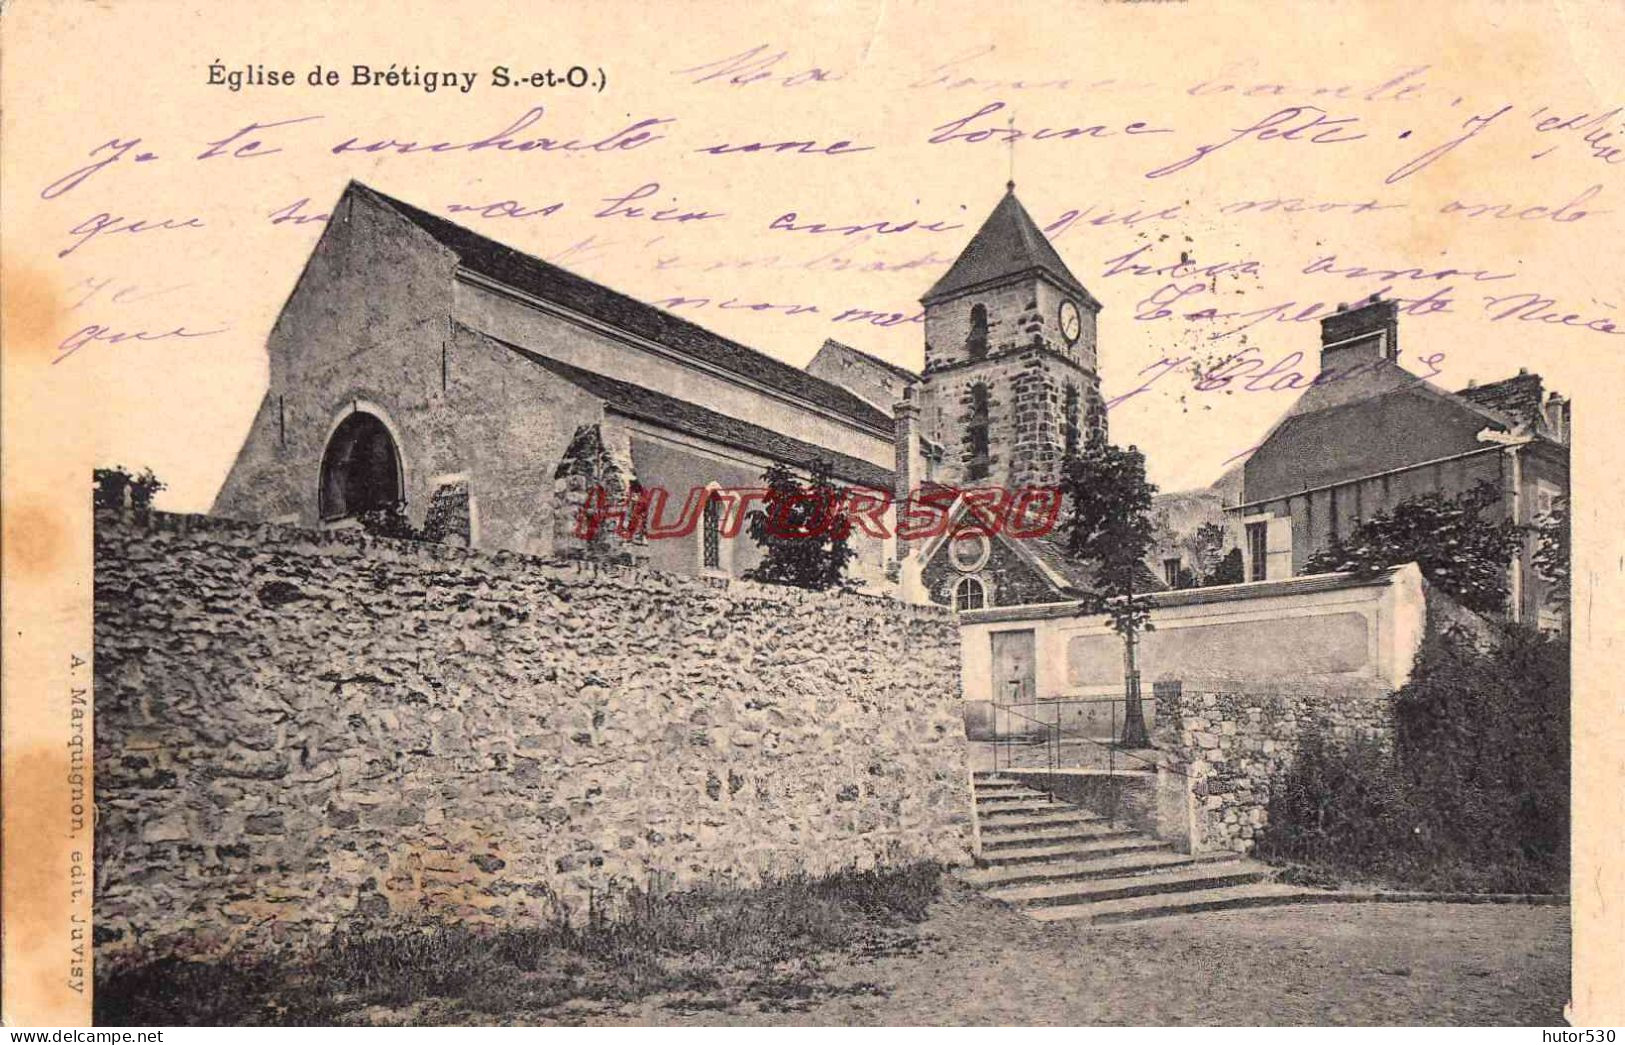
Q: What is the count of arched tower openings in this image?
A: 3